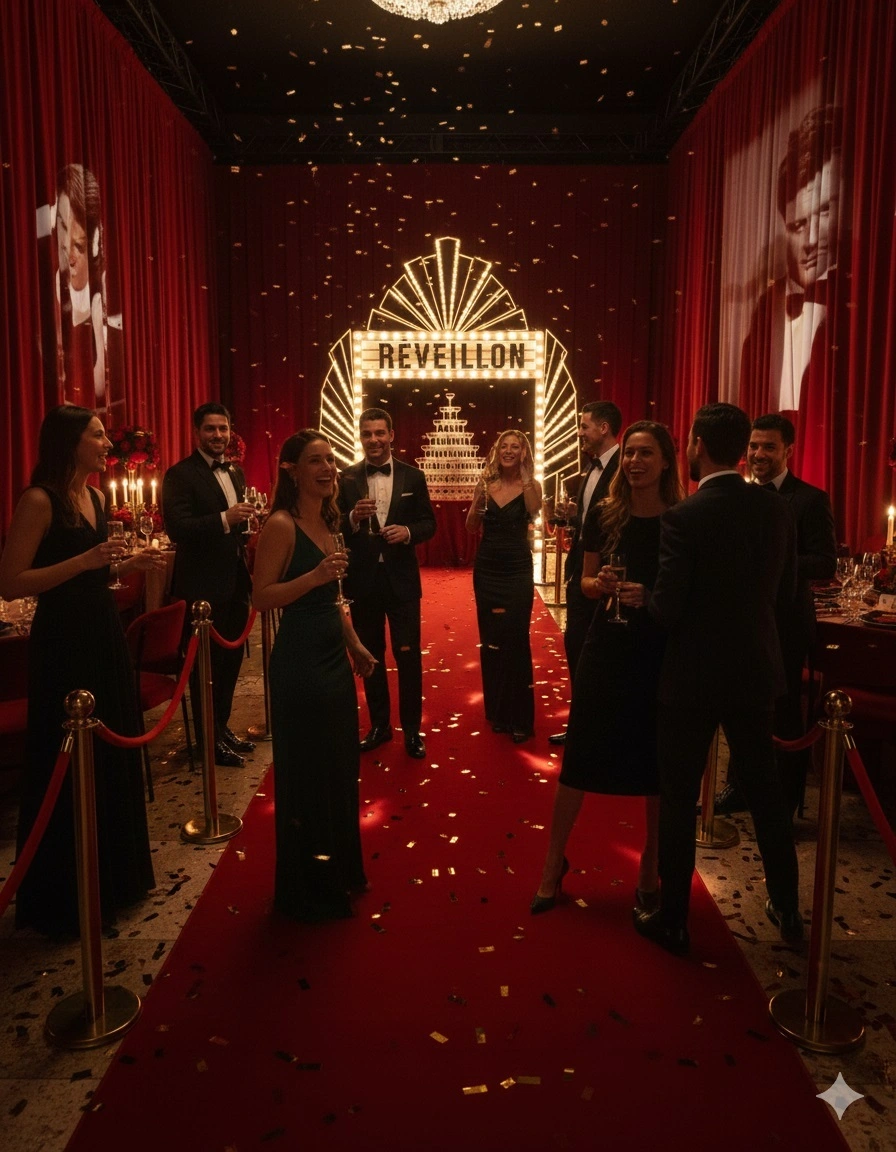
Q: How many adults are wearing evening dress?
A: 9